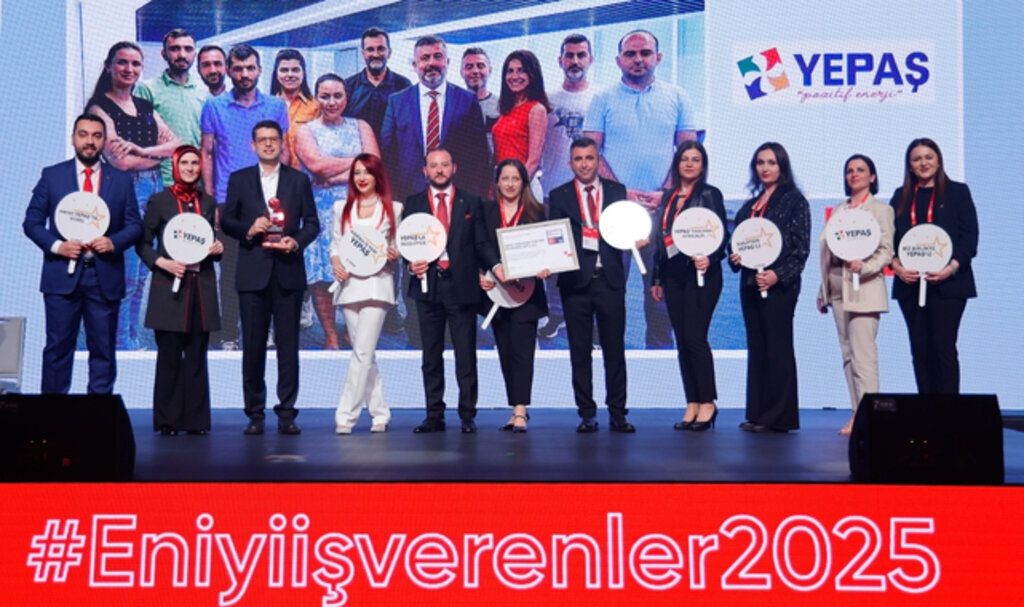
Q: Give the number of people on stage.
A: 11